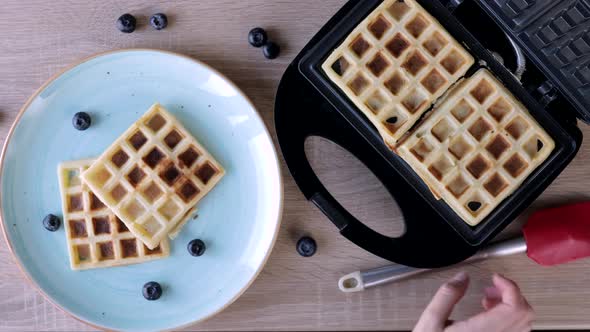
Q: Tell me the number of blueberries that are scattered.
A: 9